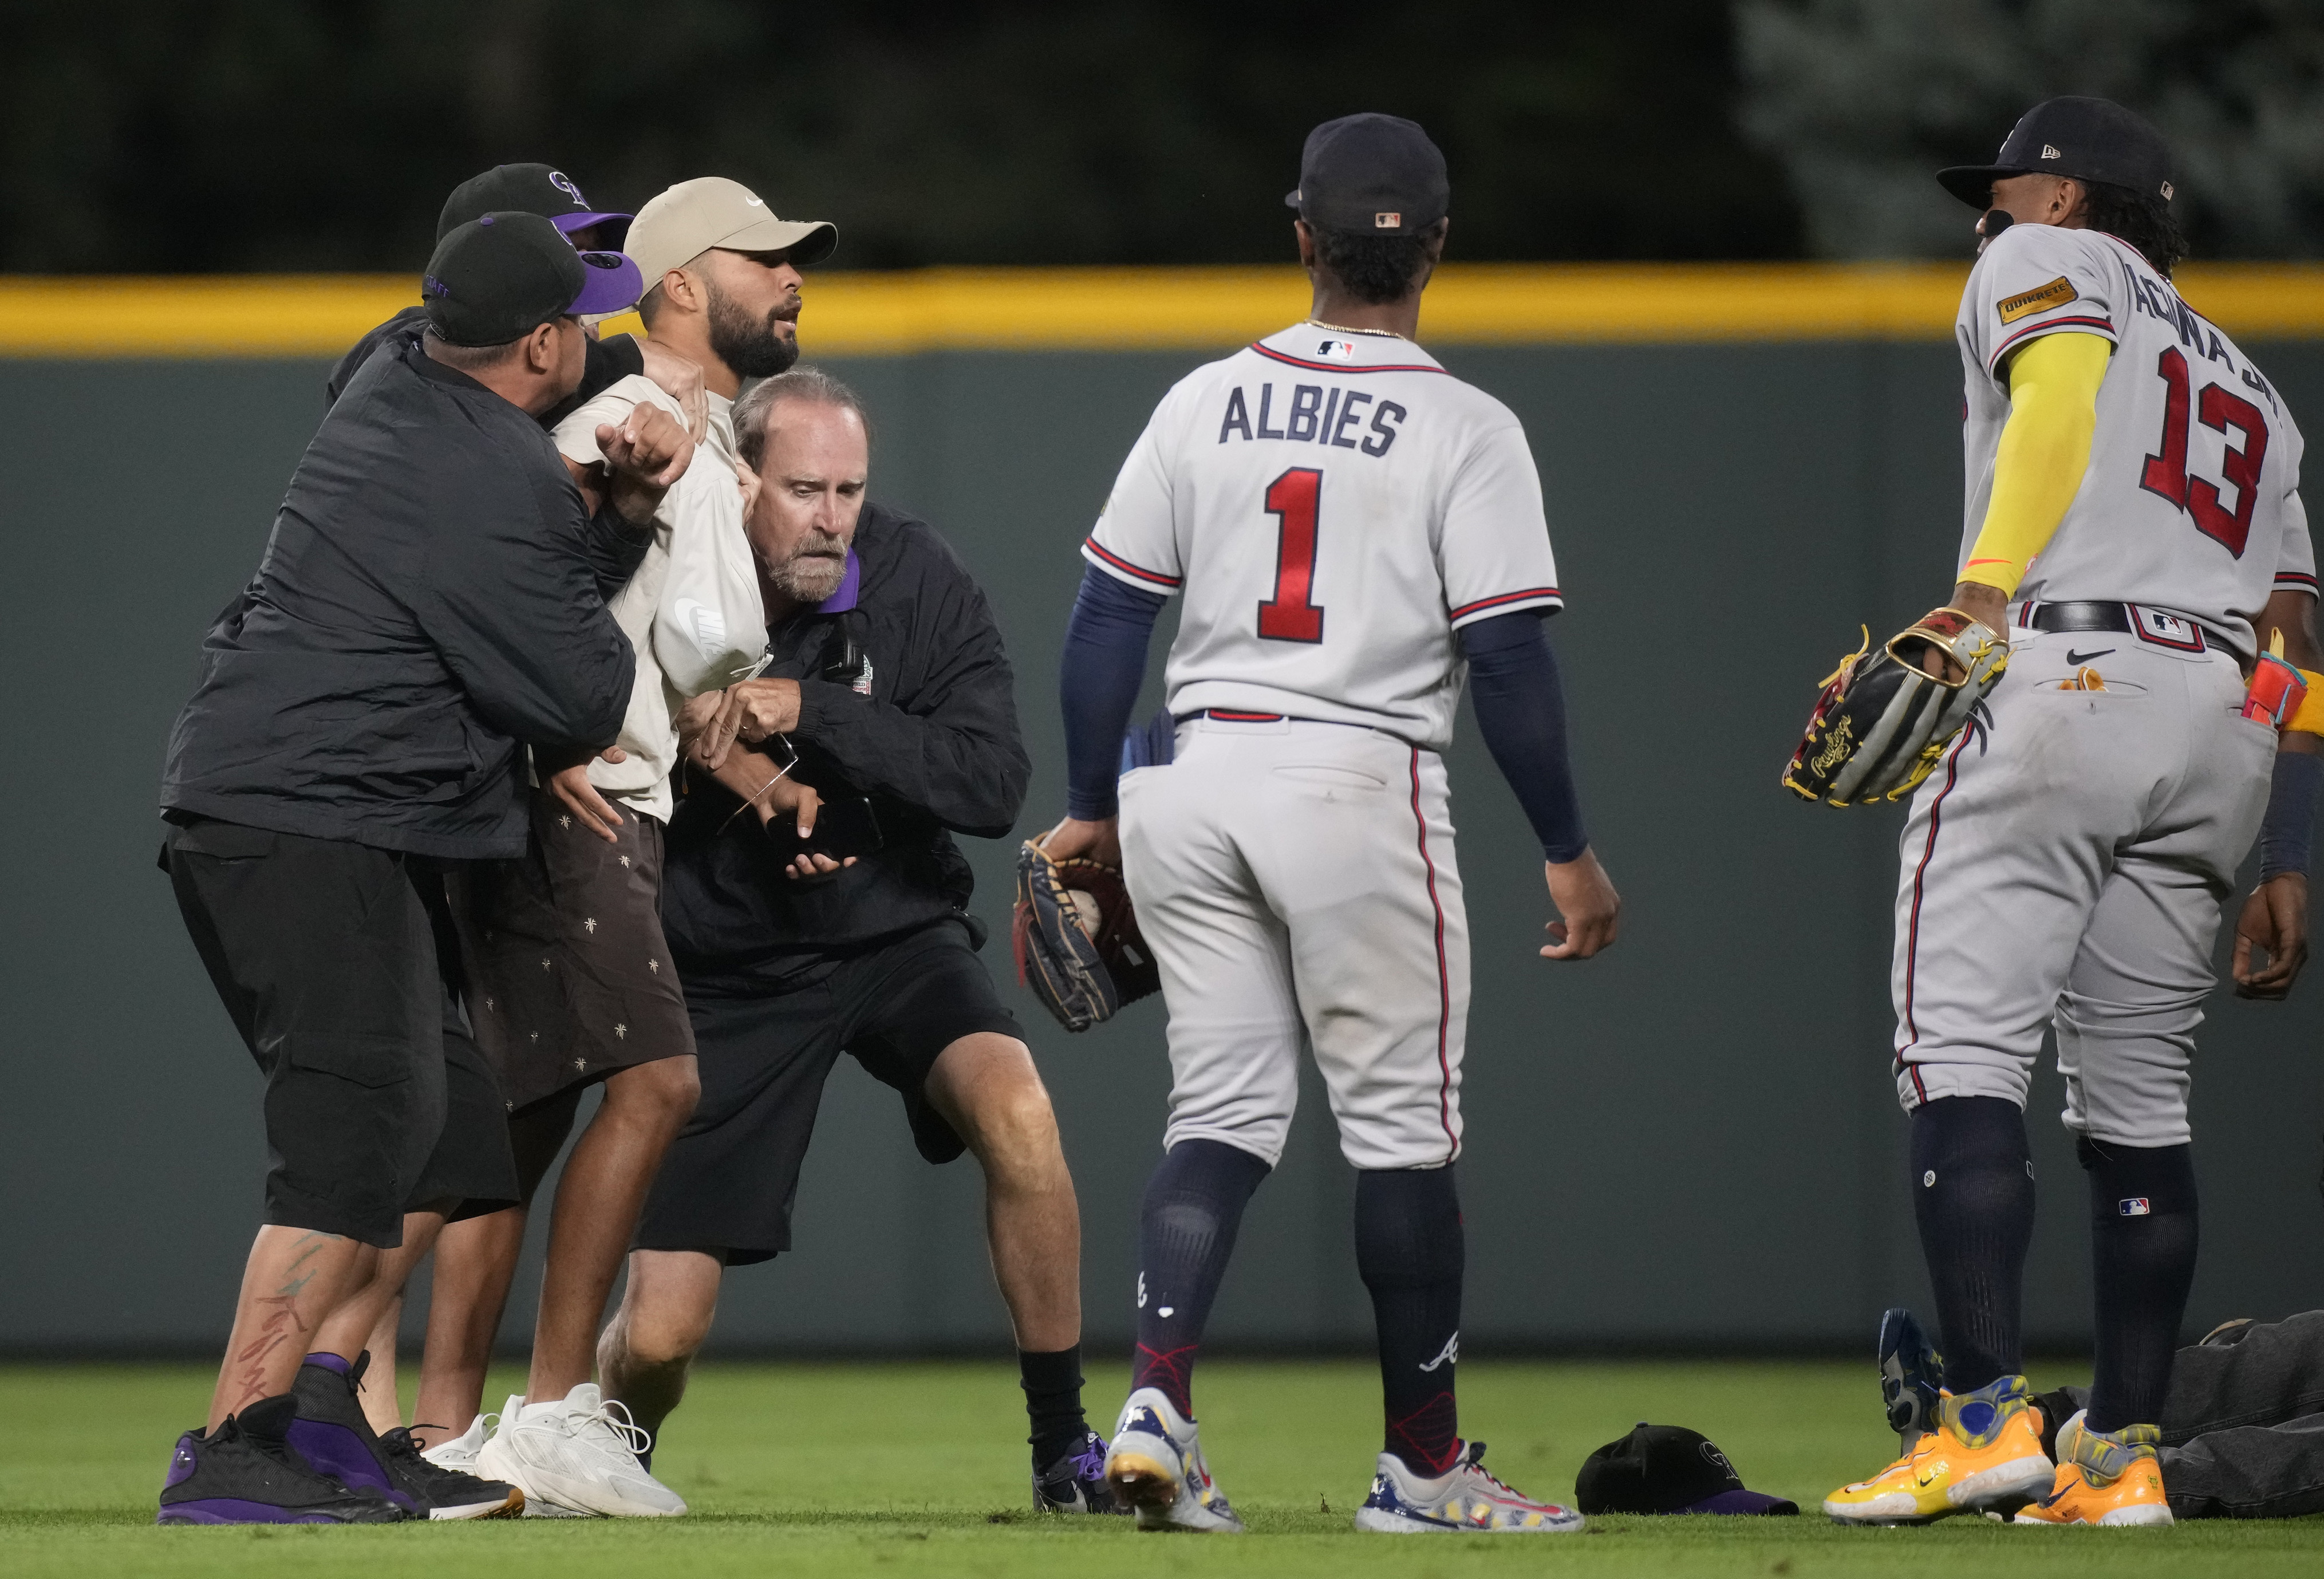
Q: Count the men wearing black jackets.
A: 3